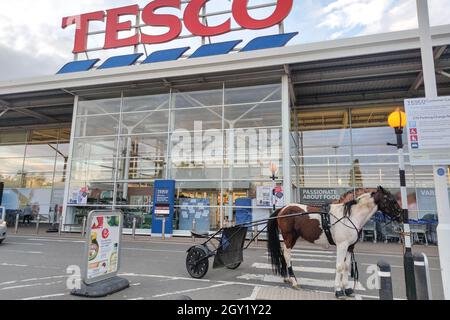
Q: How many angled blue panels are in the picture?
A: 5